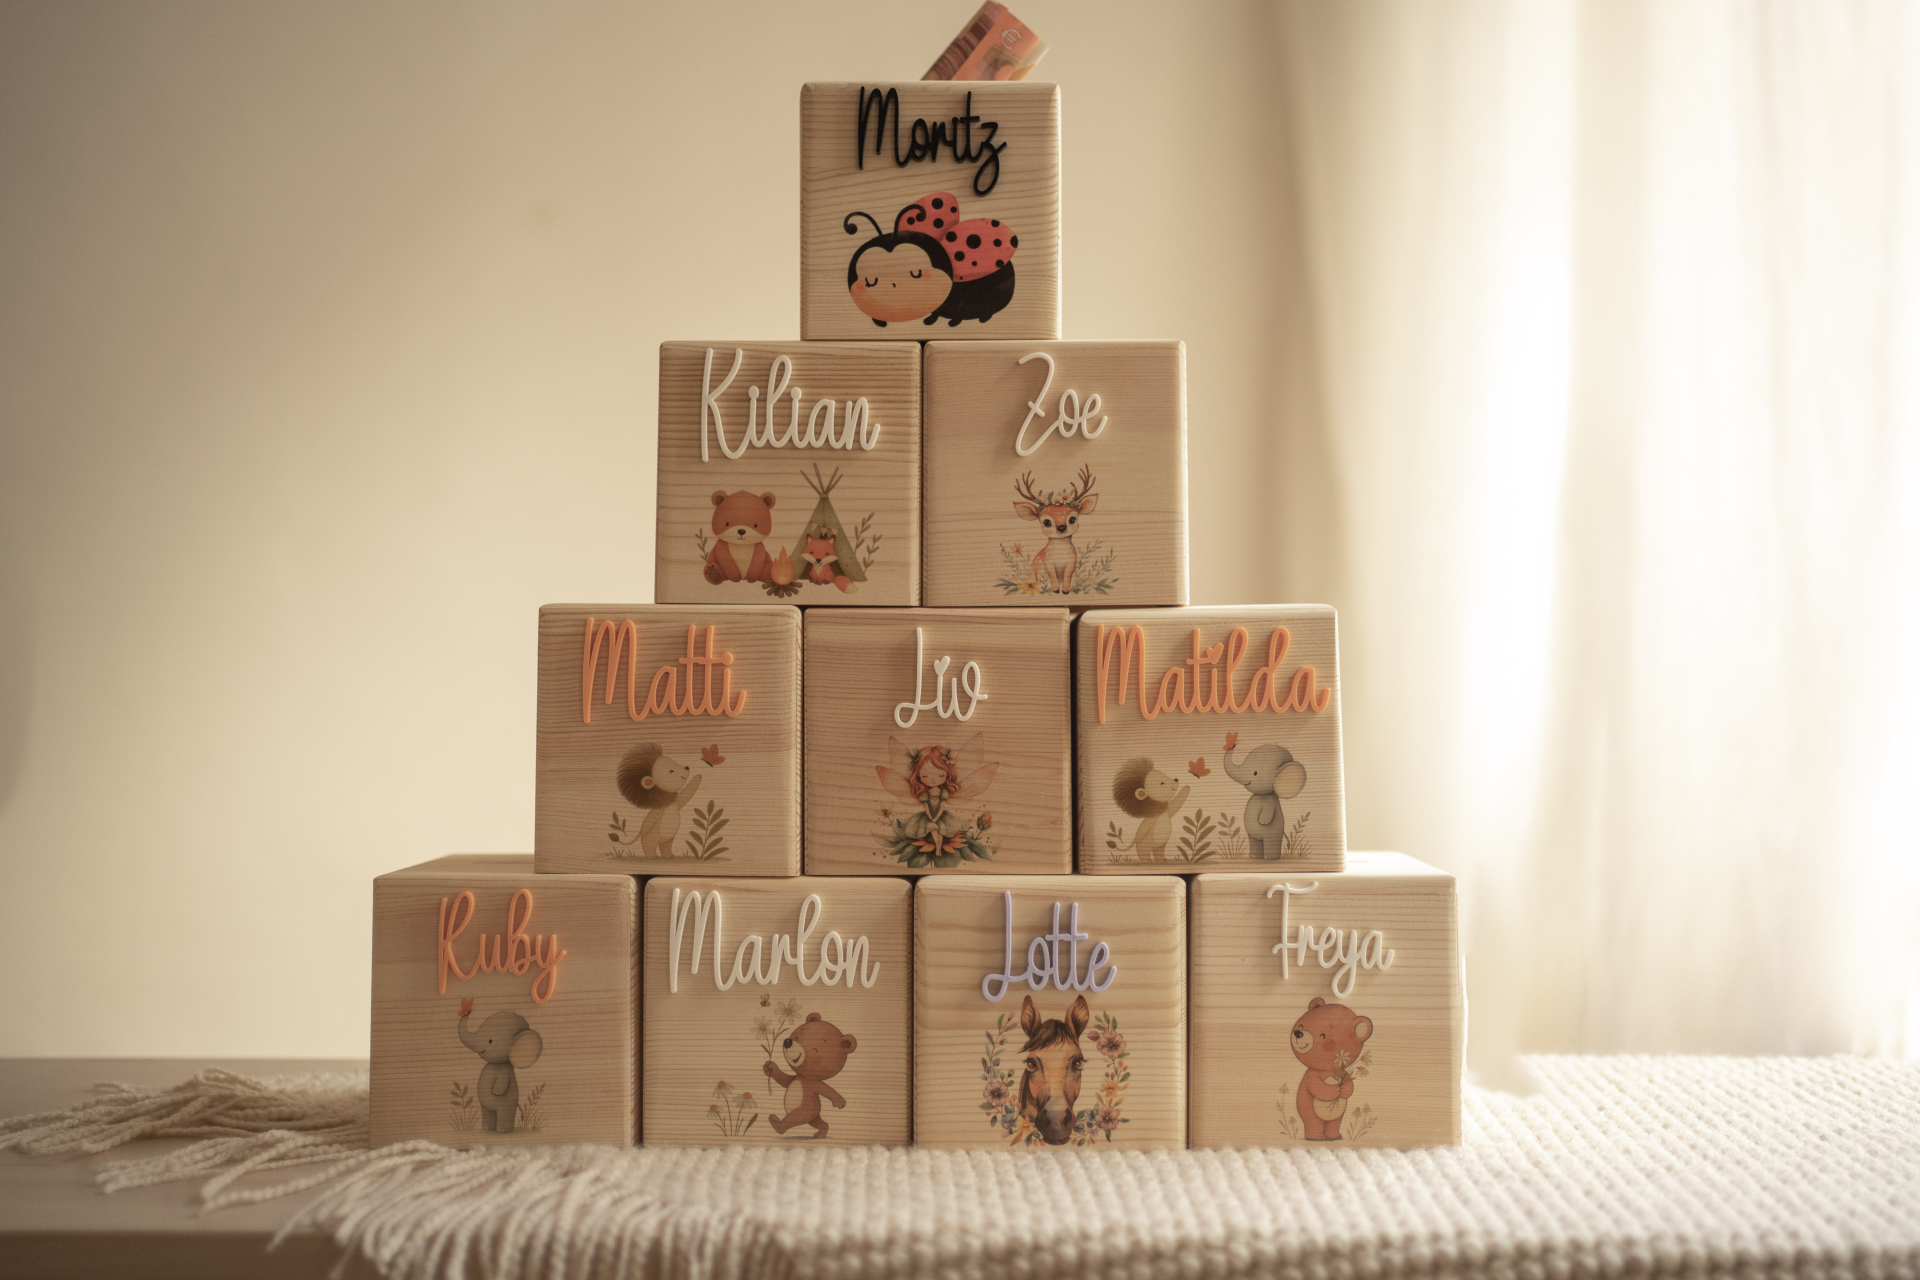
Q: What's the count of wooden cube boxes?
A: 10